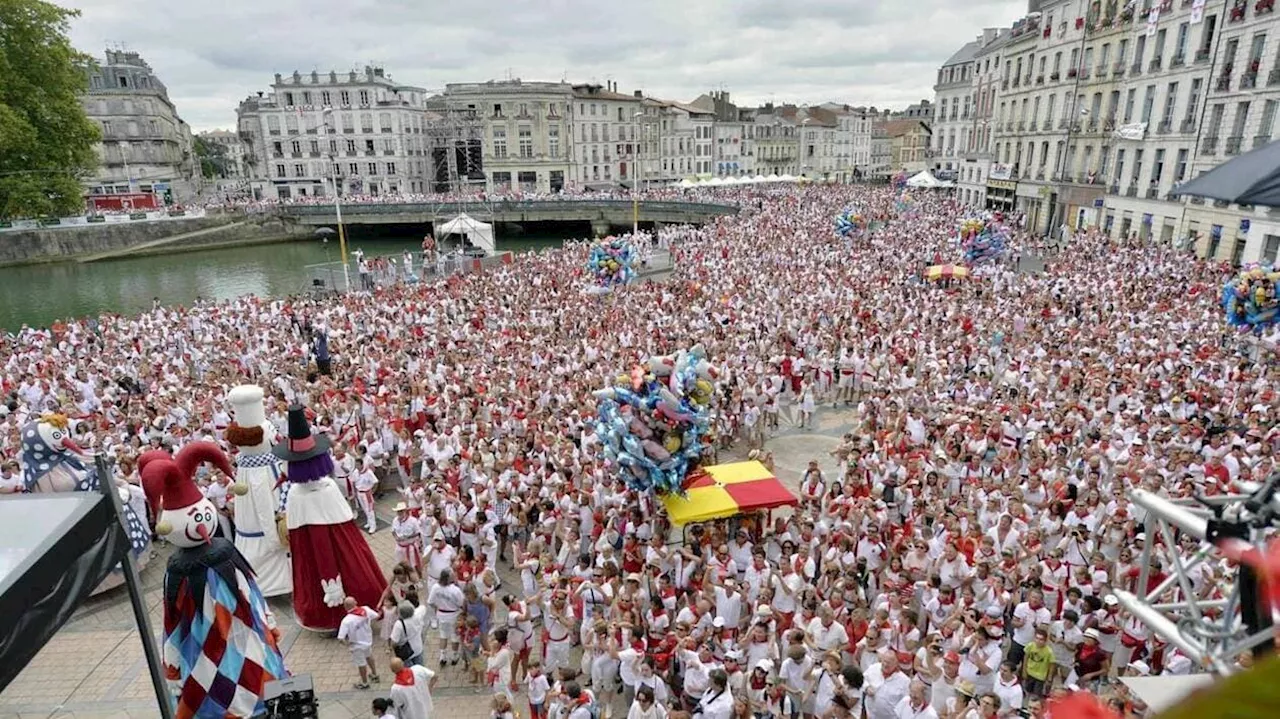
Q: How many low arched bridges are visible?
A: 1